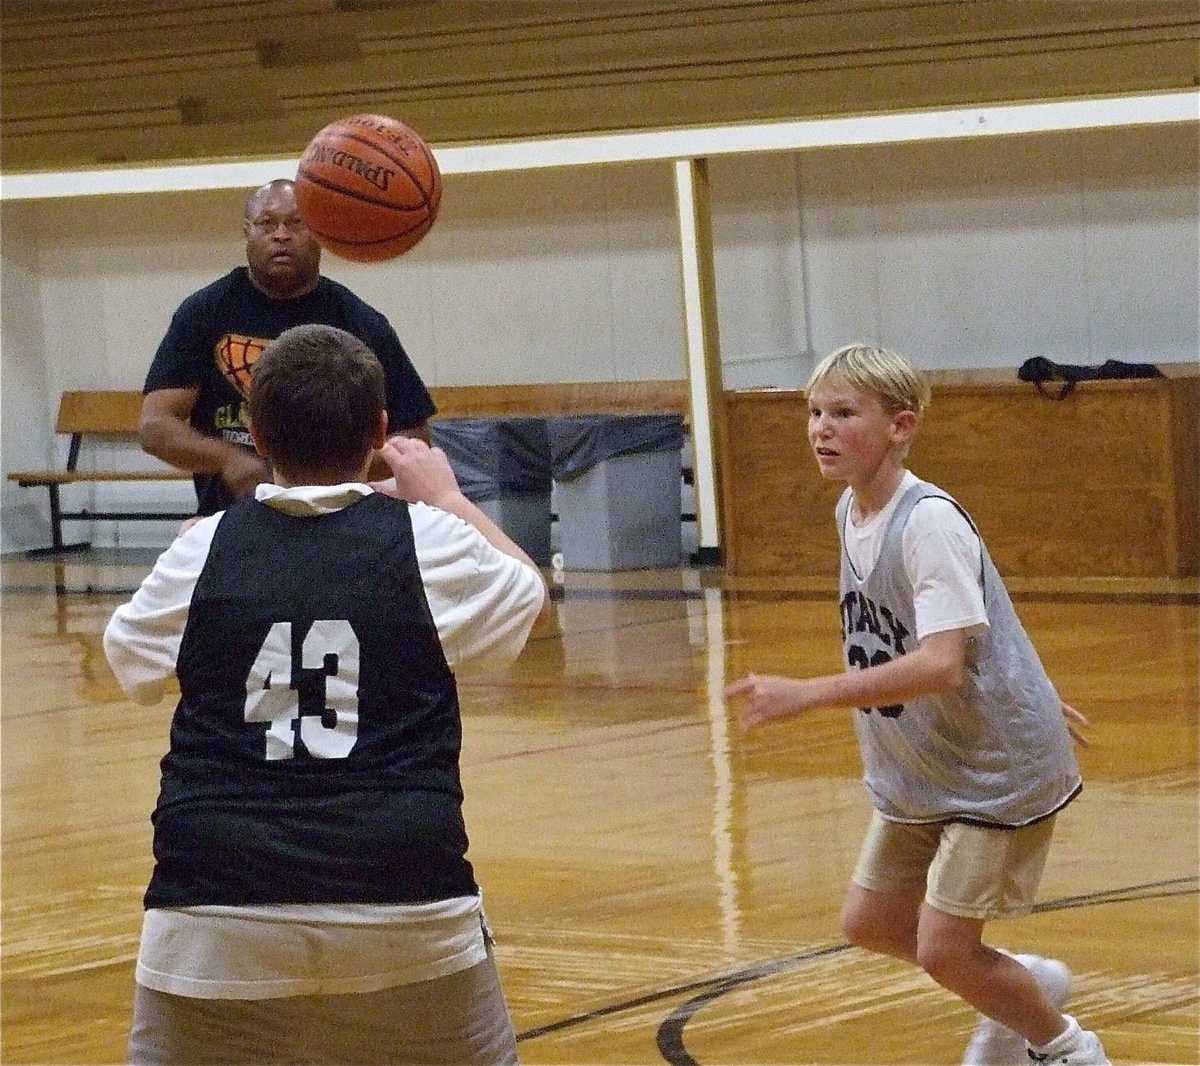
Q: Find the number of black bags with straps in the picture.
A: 1